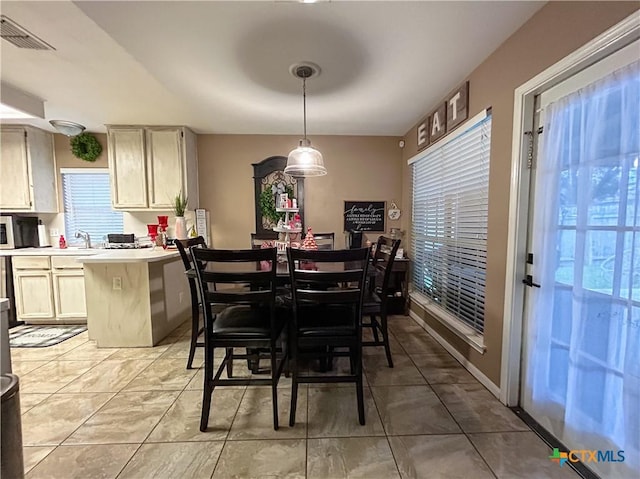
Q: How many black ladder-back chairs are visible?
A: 6